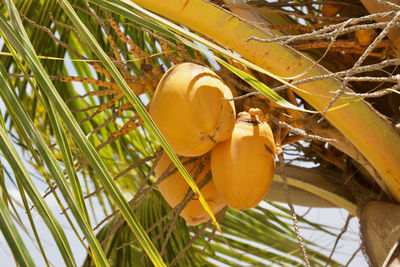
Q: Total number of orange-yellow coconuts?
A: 3